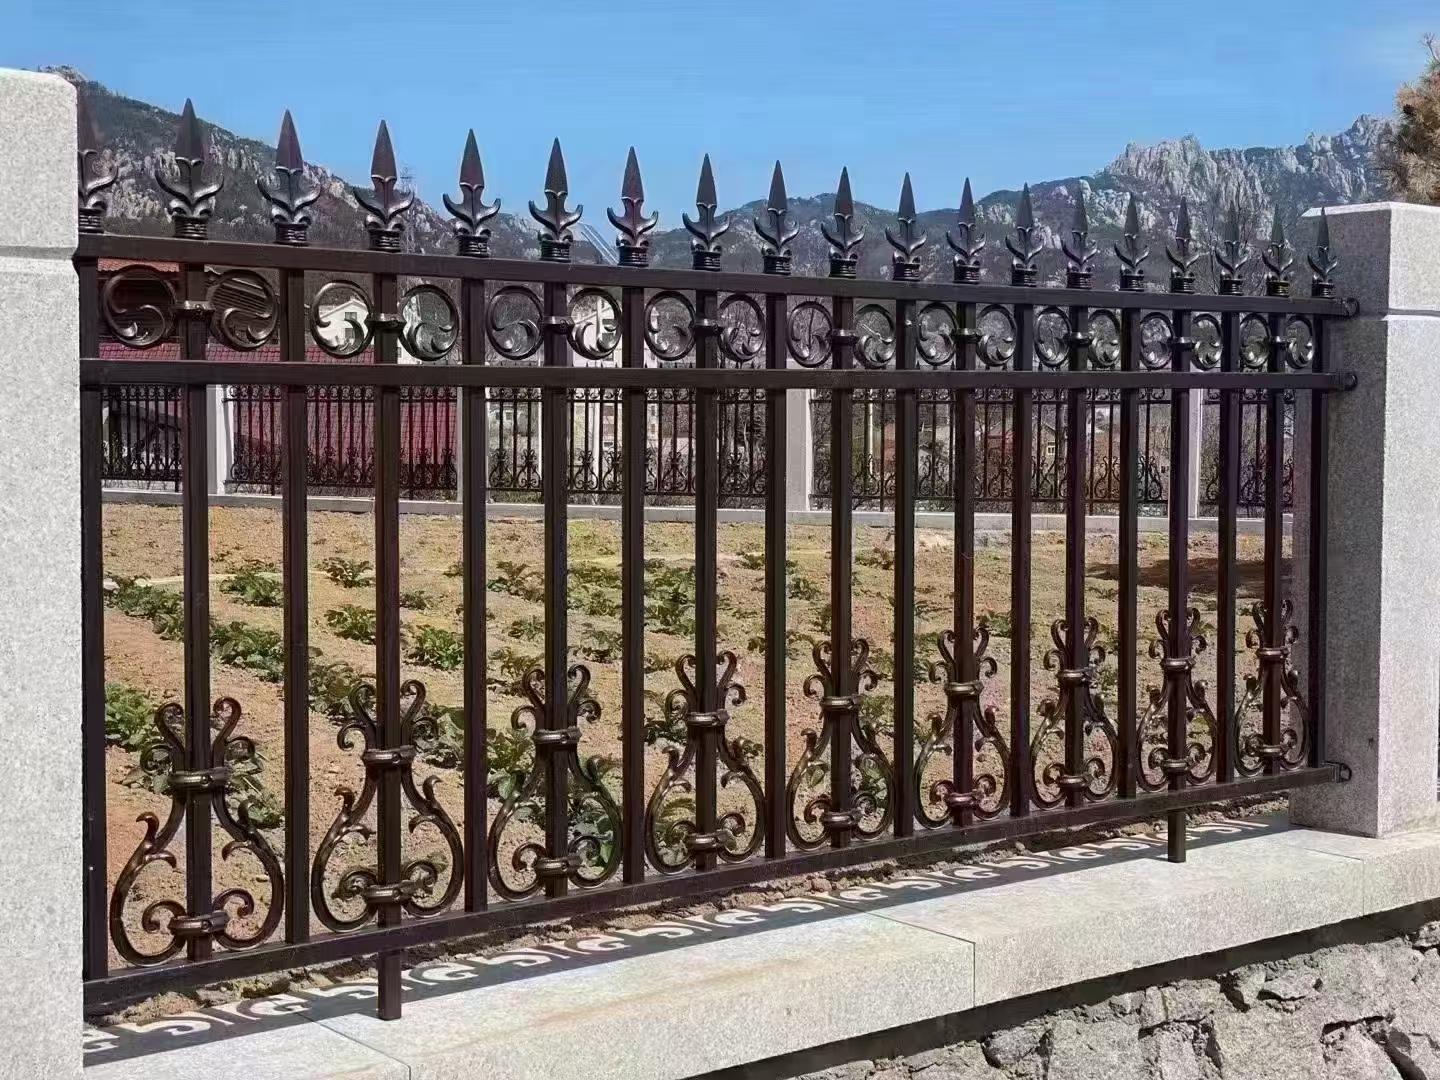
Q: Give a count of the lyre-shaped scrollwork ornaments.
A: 9